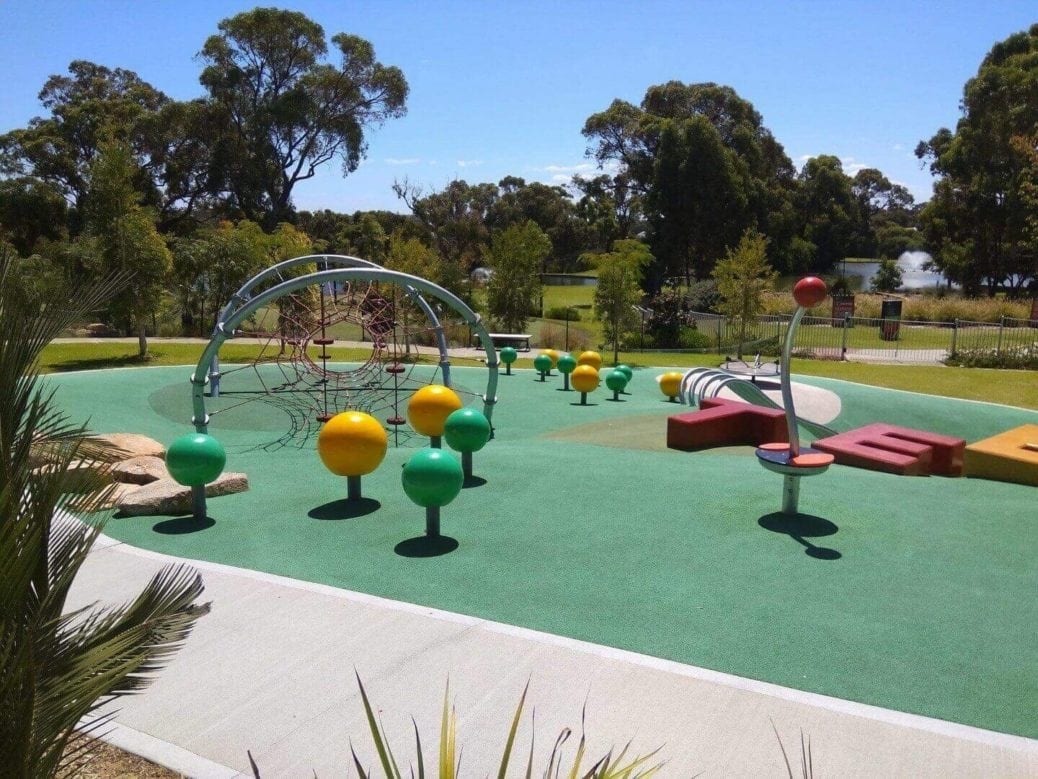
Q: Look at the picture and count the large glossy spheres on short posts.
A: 14